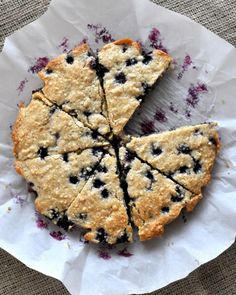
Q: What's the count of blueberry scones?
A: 7